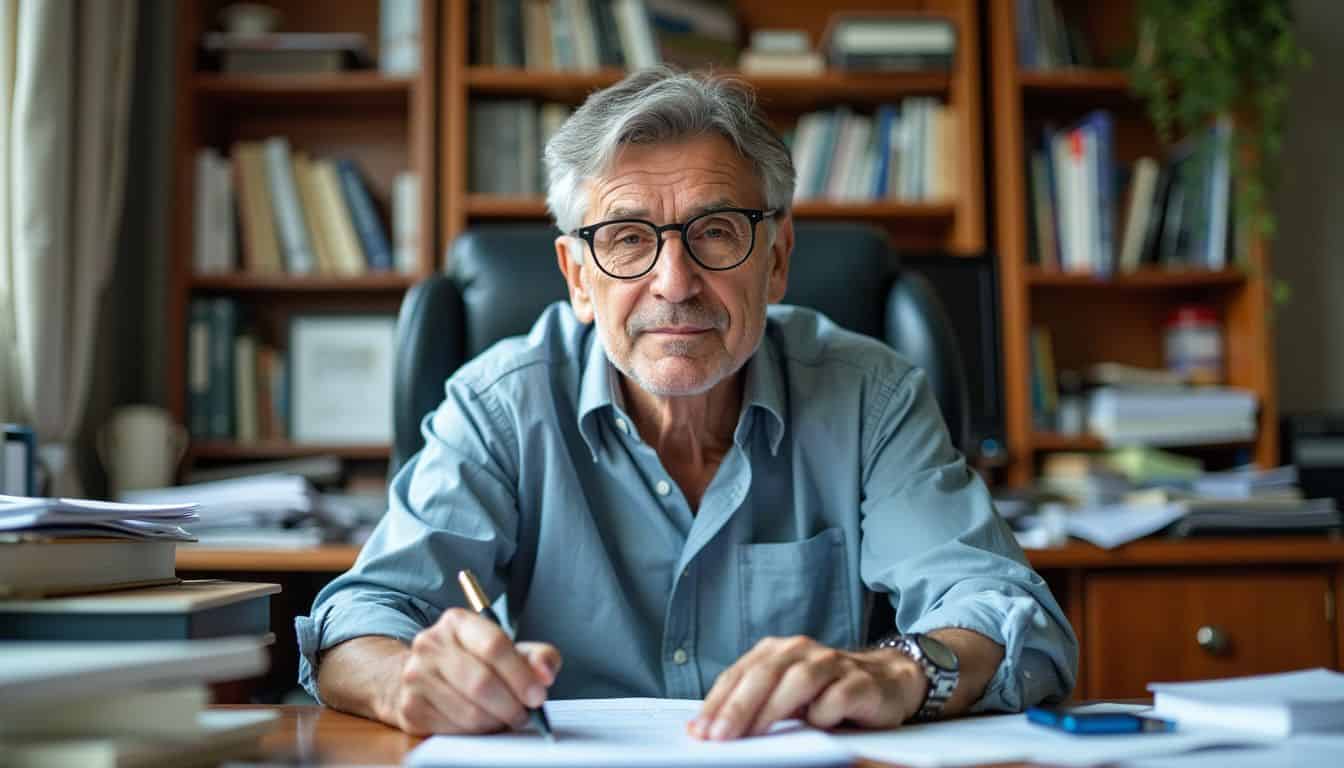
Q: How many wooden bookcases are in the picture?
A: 3